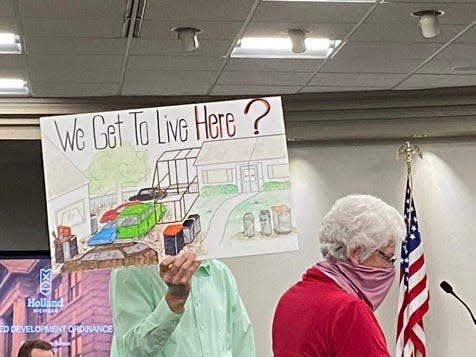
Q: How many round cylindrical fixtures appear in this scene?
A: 3